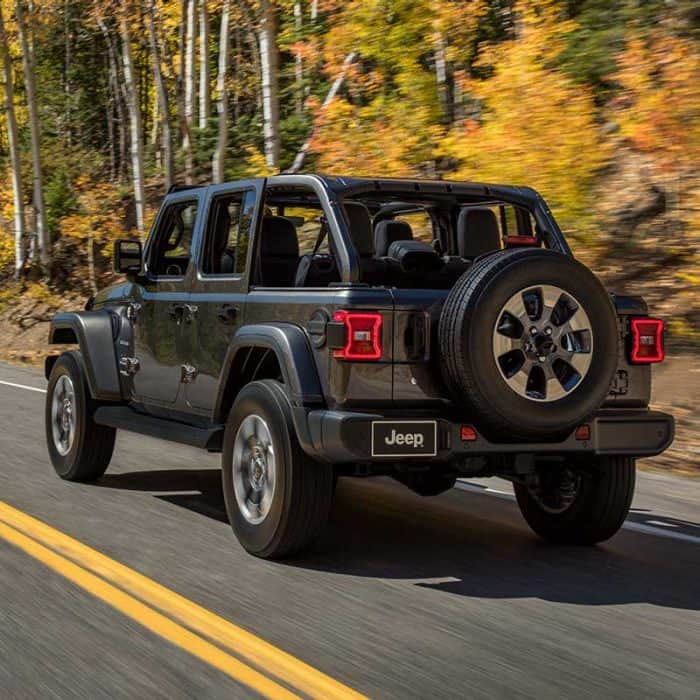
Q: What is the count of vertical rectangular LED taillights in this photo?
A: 2